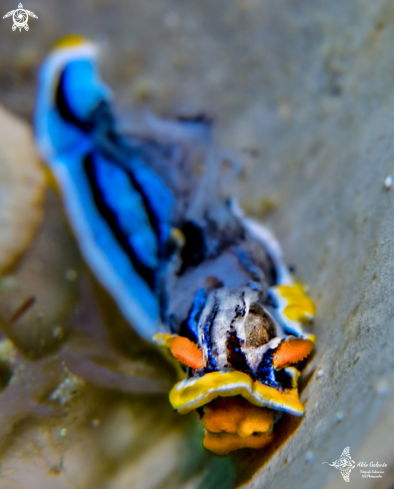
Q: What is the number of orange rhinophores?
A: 2